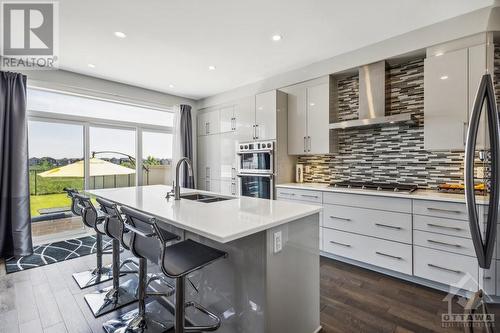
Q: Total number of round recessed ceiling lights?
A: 5